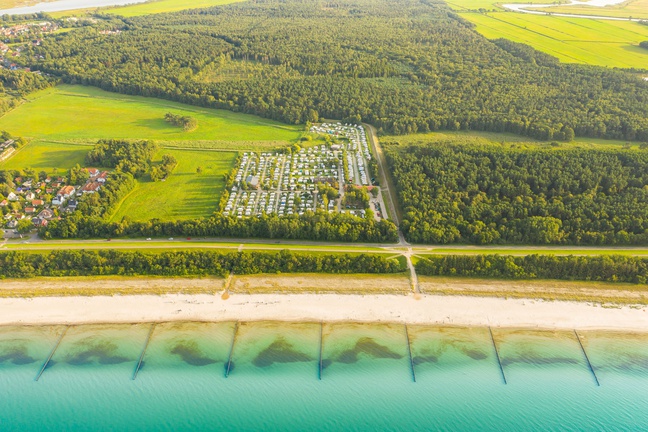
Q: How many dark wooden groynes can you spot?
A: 7